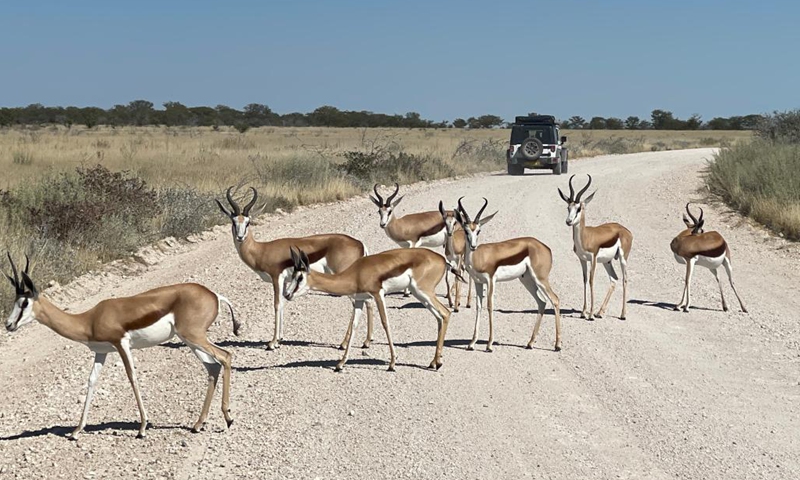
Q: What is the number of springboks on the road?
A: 8